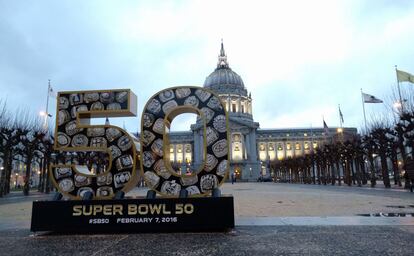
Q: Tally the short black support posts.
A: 6